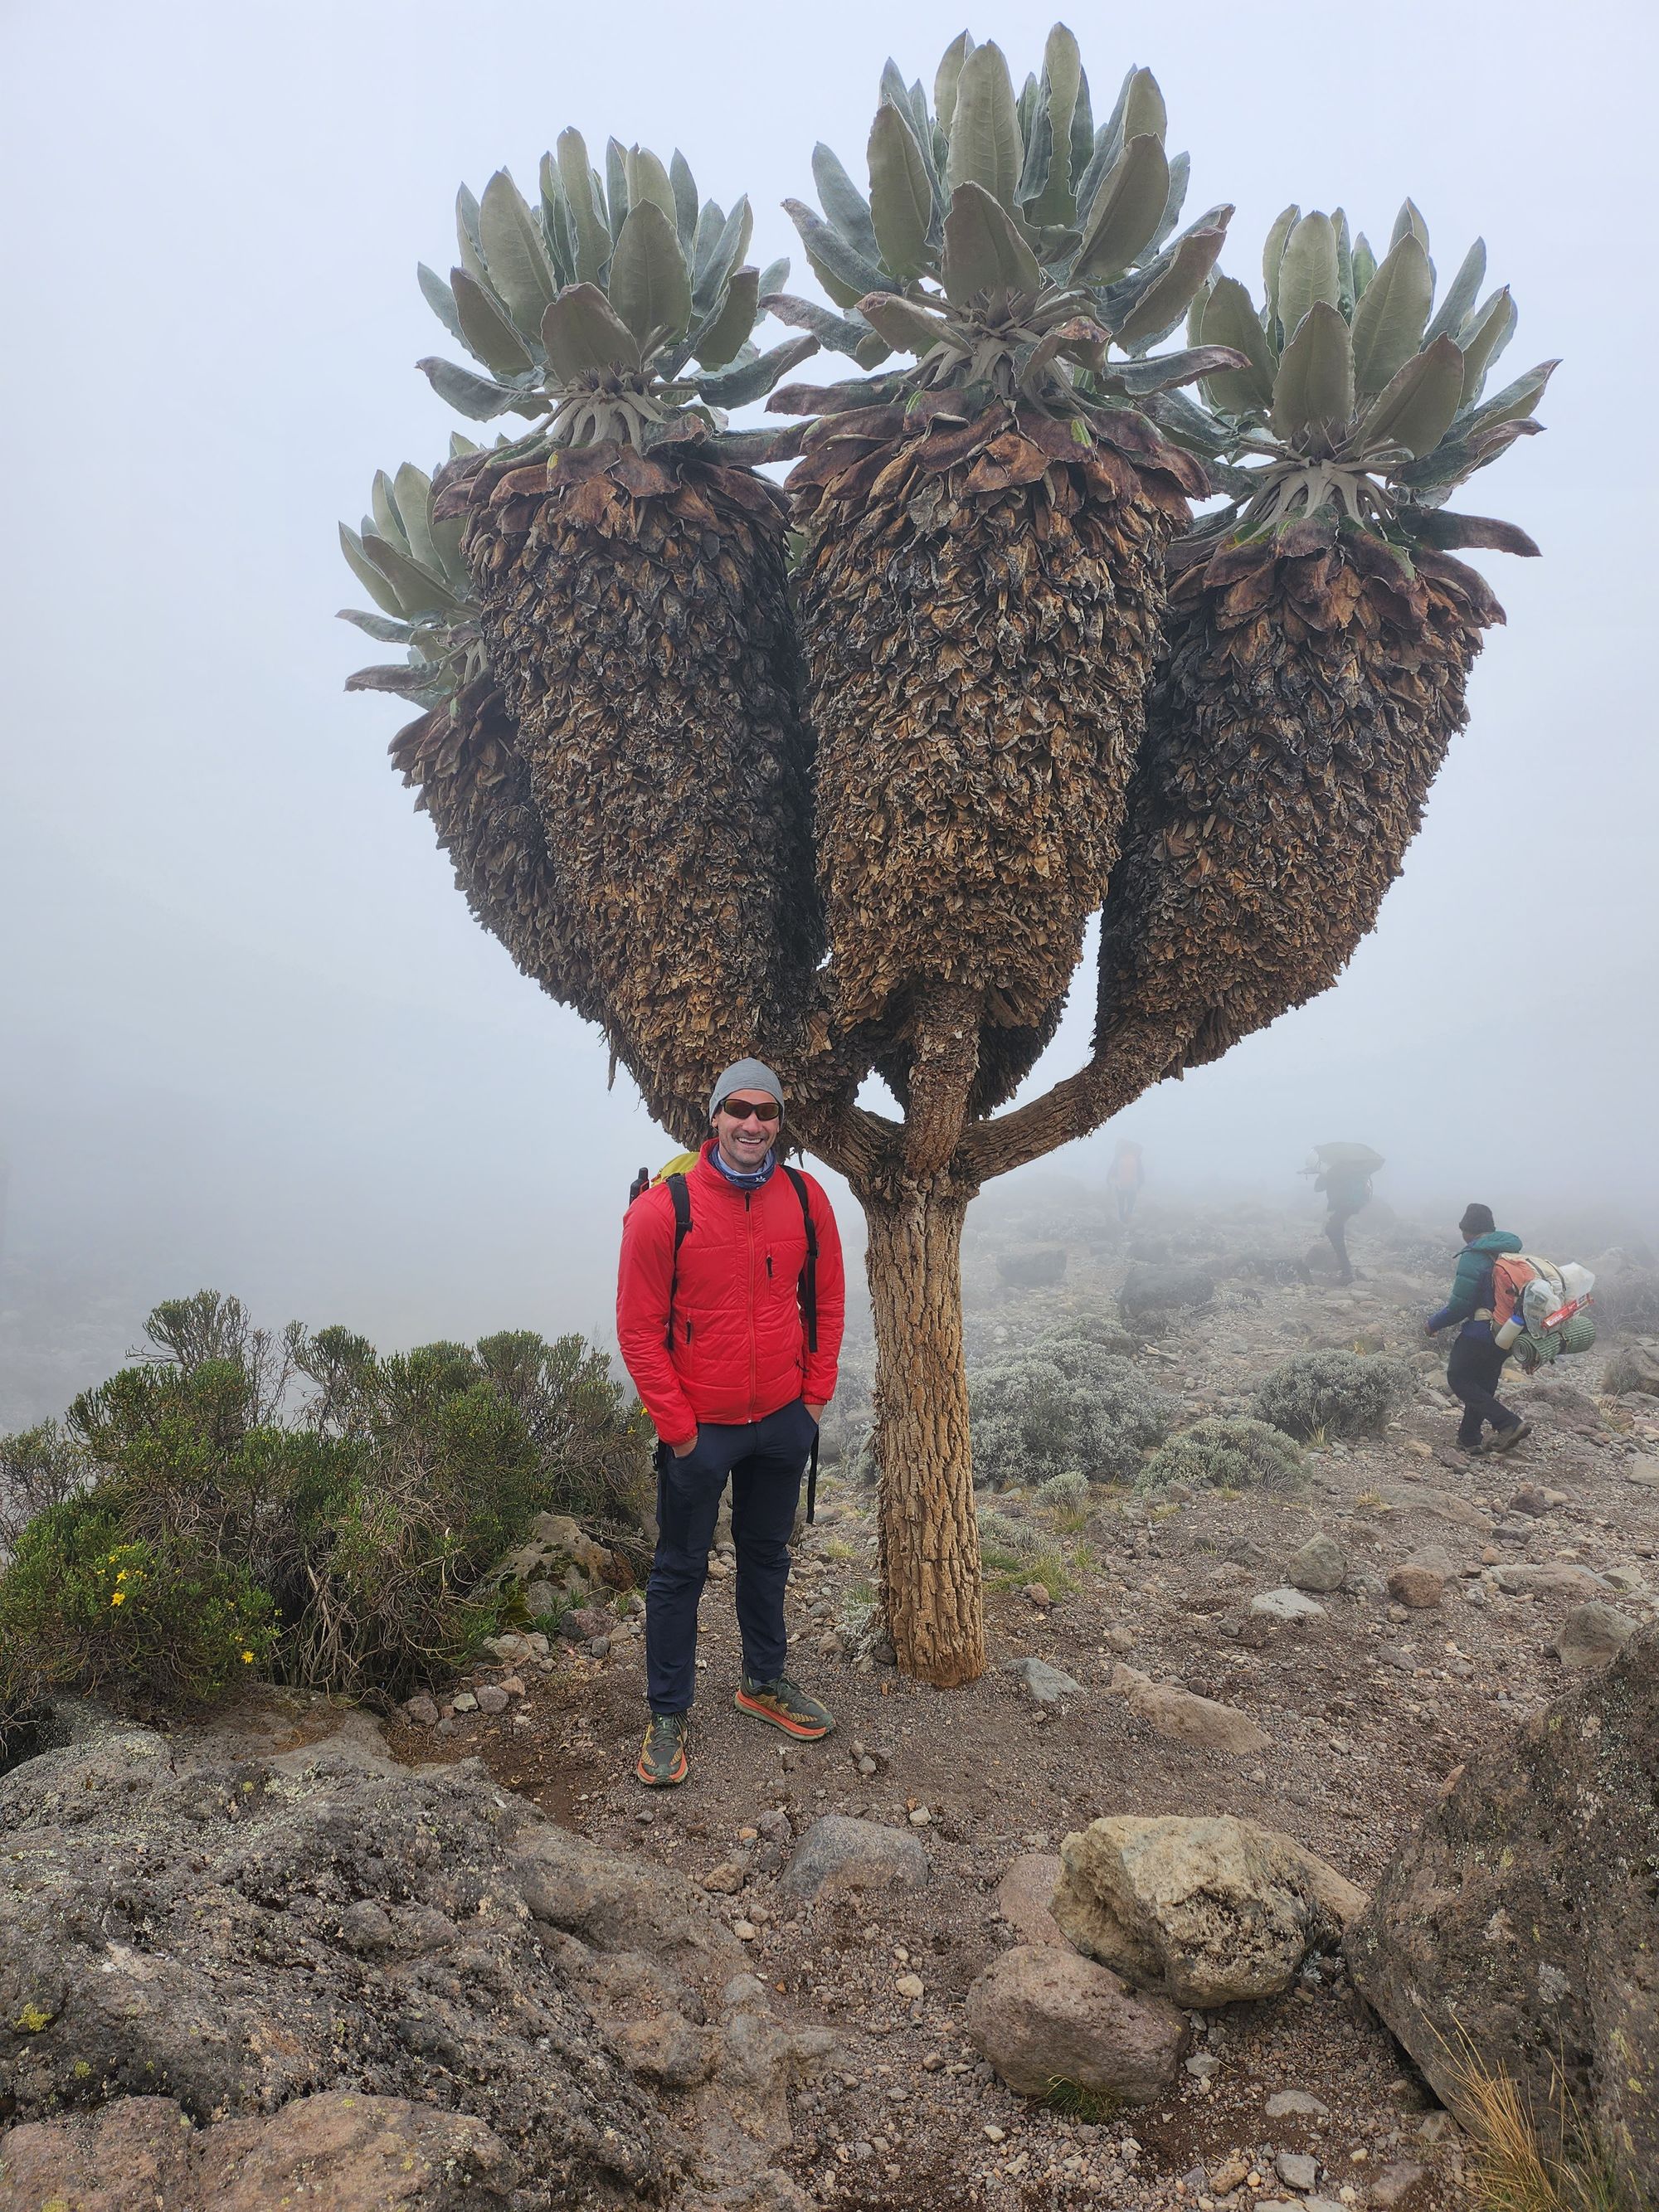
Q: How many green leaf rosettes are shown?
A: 4